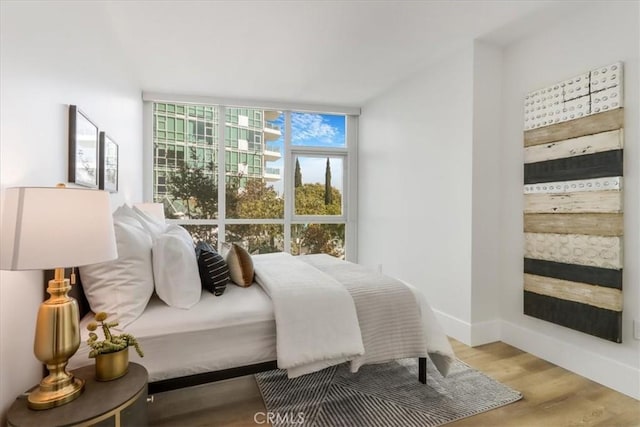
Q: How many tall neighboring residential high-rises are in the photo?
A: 1